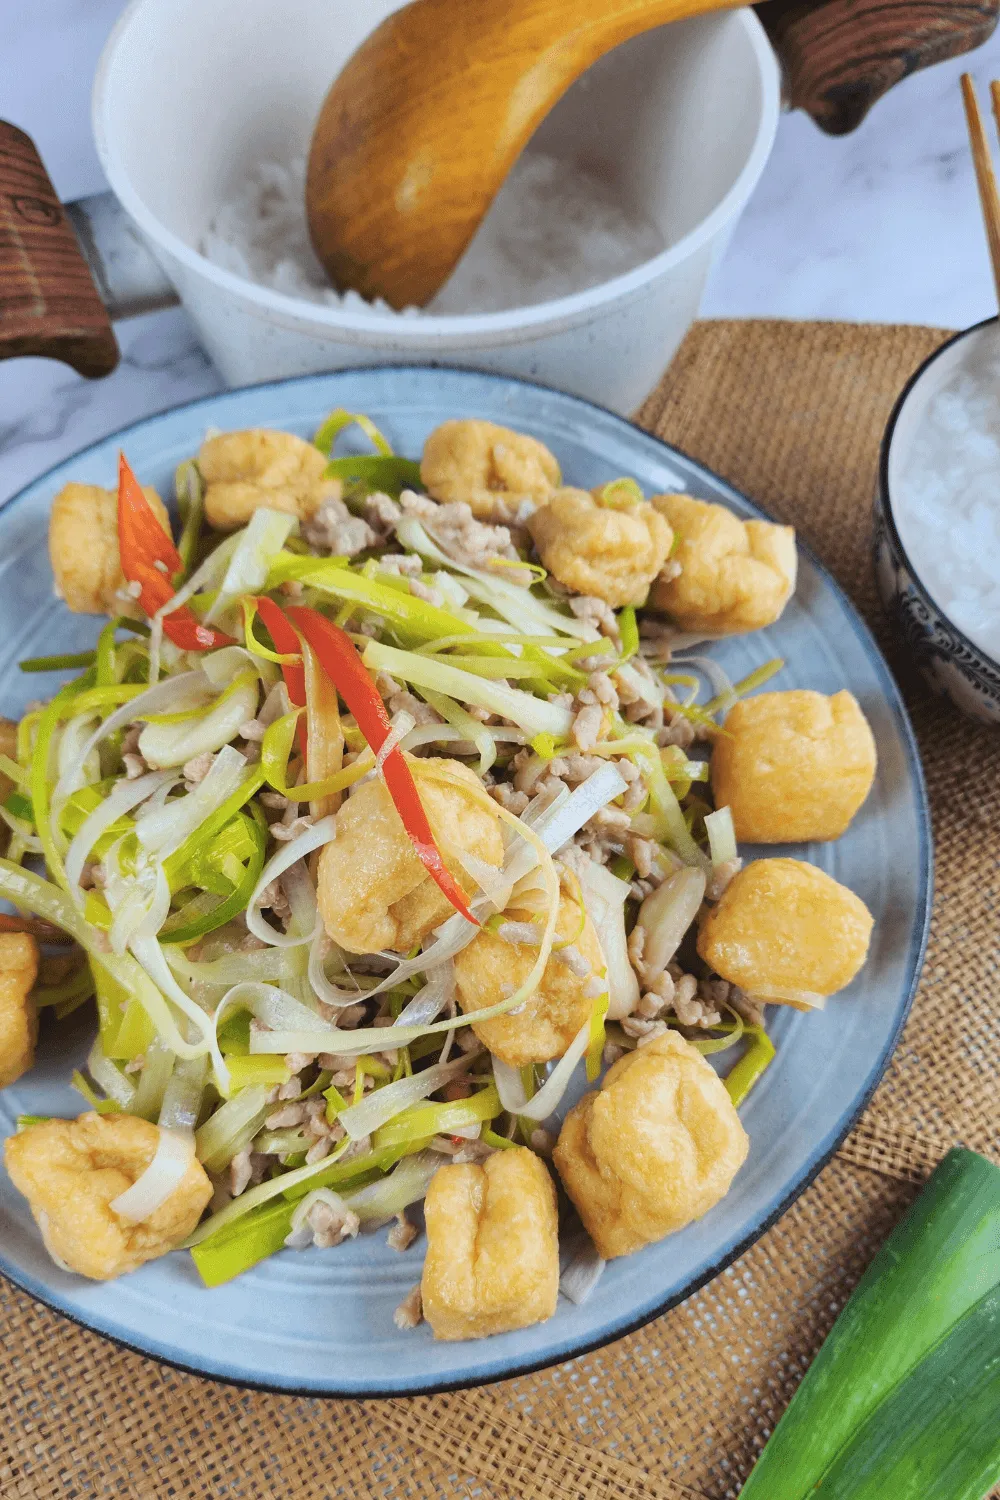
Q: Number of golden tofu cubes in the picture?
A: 13